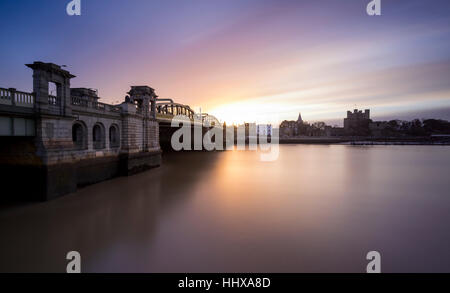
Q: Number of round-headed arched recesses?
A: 3